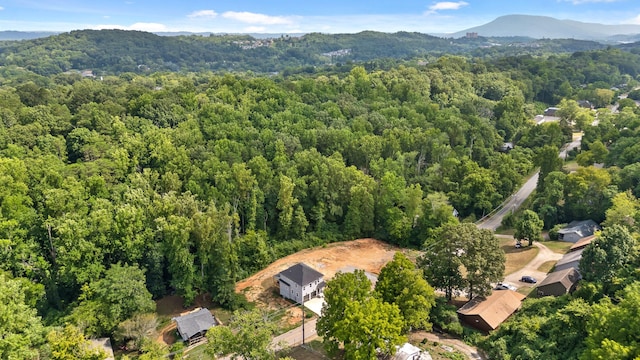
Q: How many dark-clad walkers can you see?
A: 0